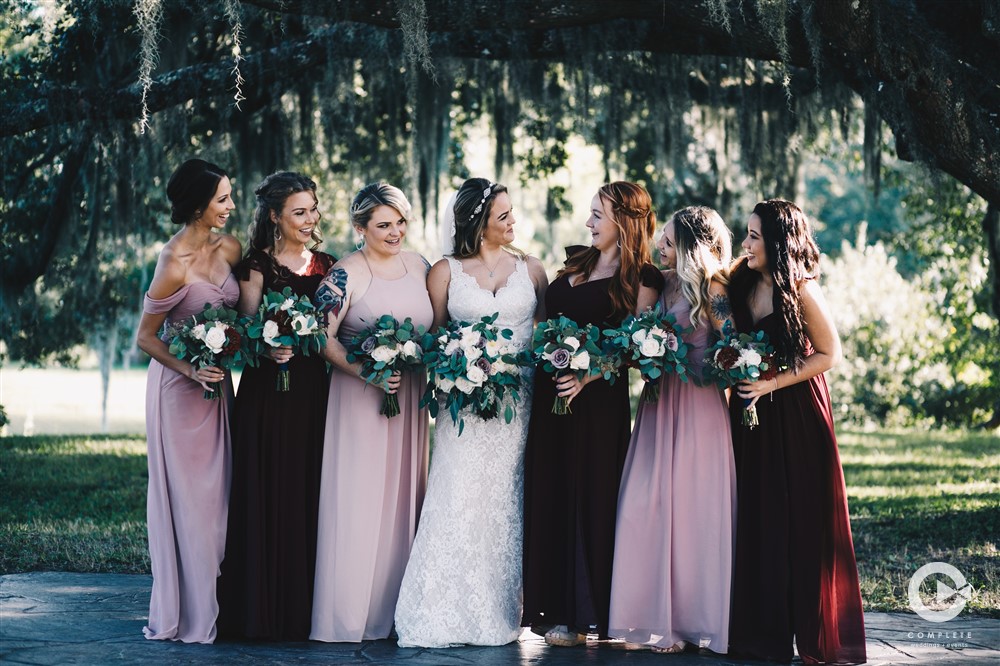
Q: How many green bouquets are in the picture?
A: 7